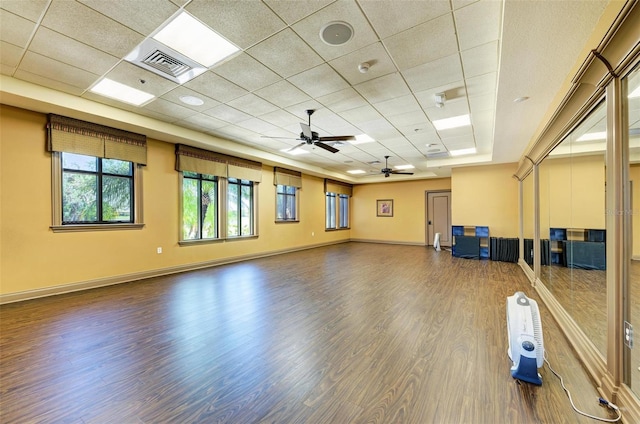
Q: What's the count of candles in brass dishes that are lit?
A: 0